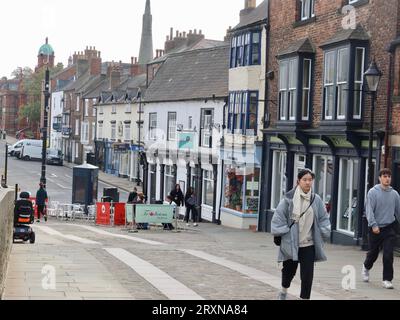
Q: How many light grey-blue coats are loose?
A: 1